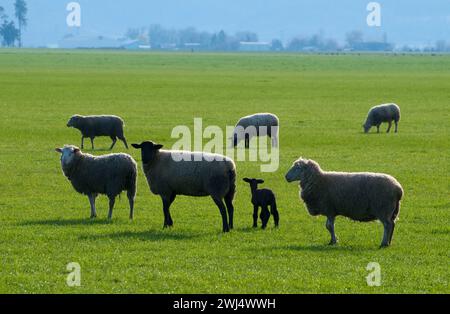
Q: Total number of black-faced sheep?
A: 2